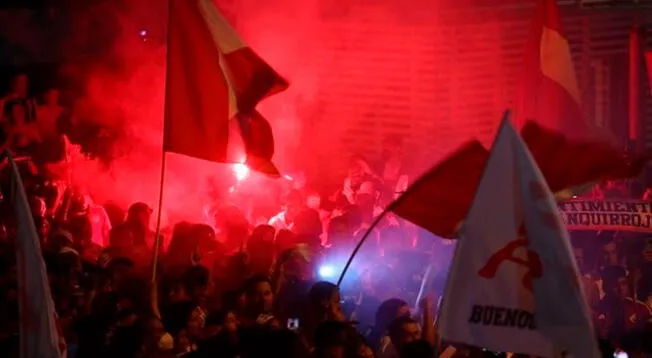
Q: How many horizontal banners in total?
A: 1